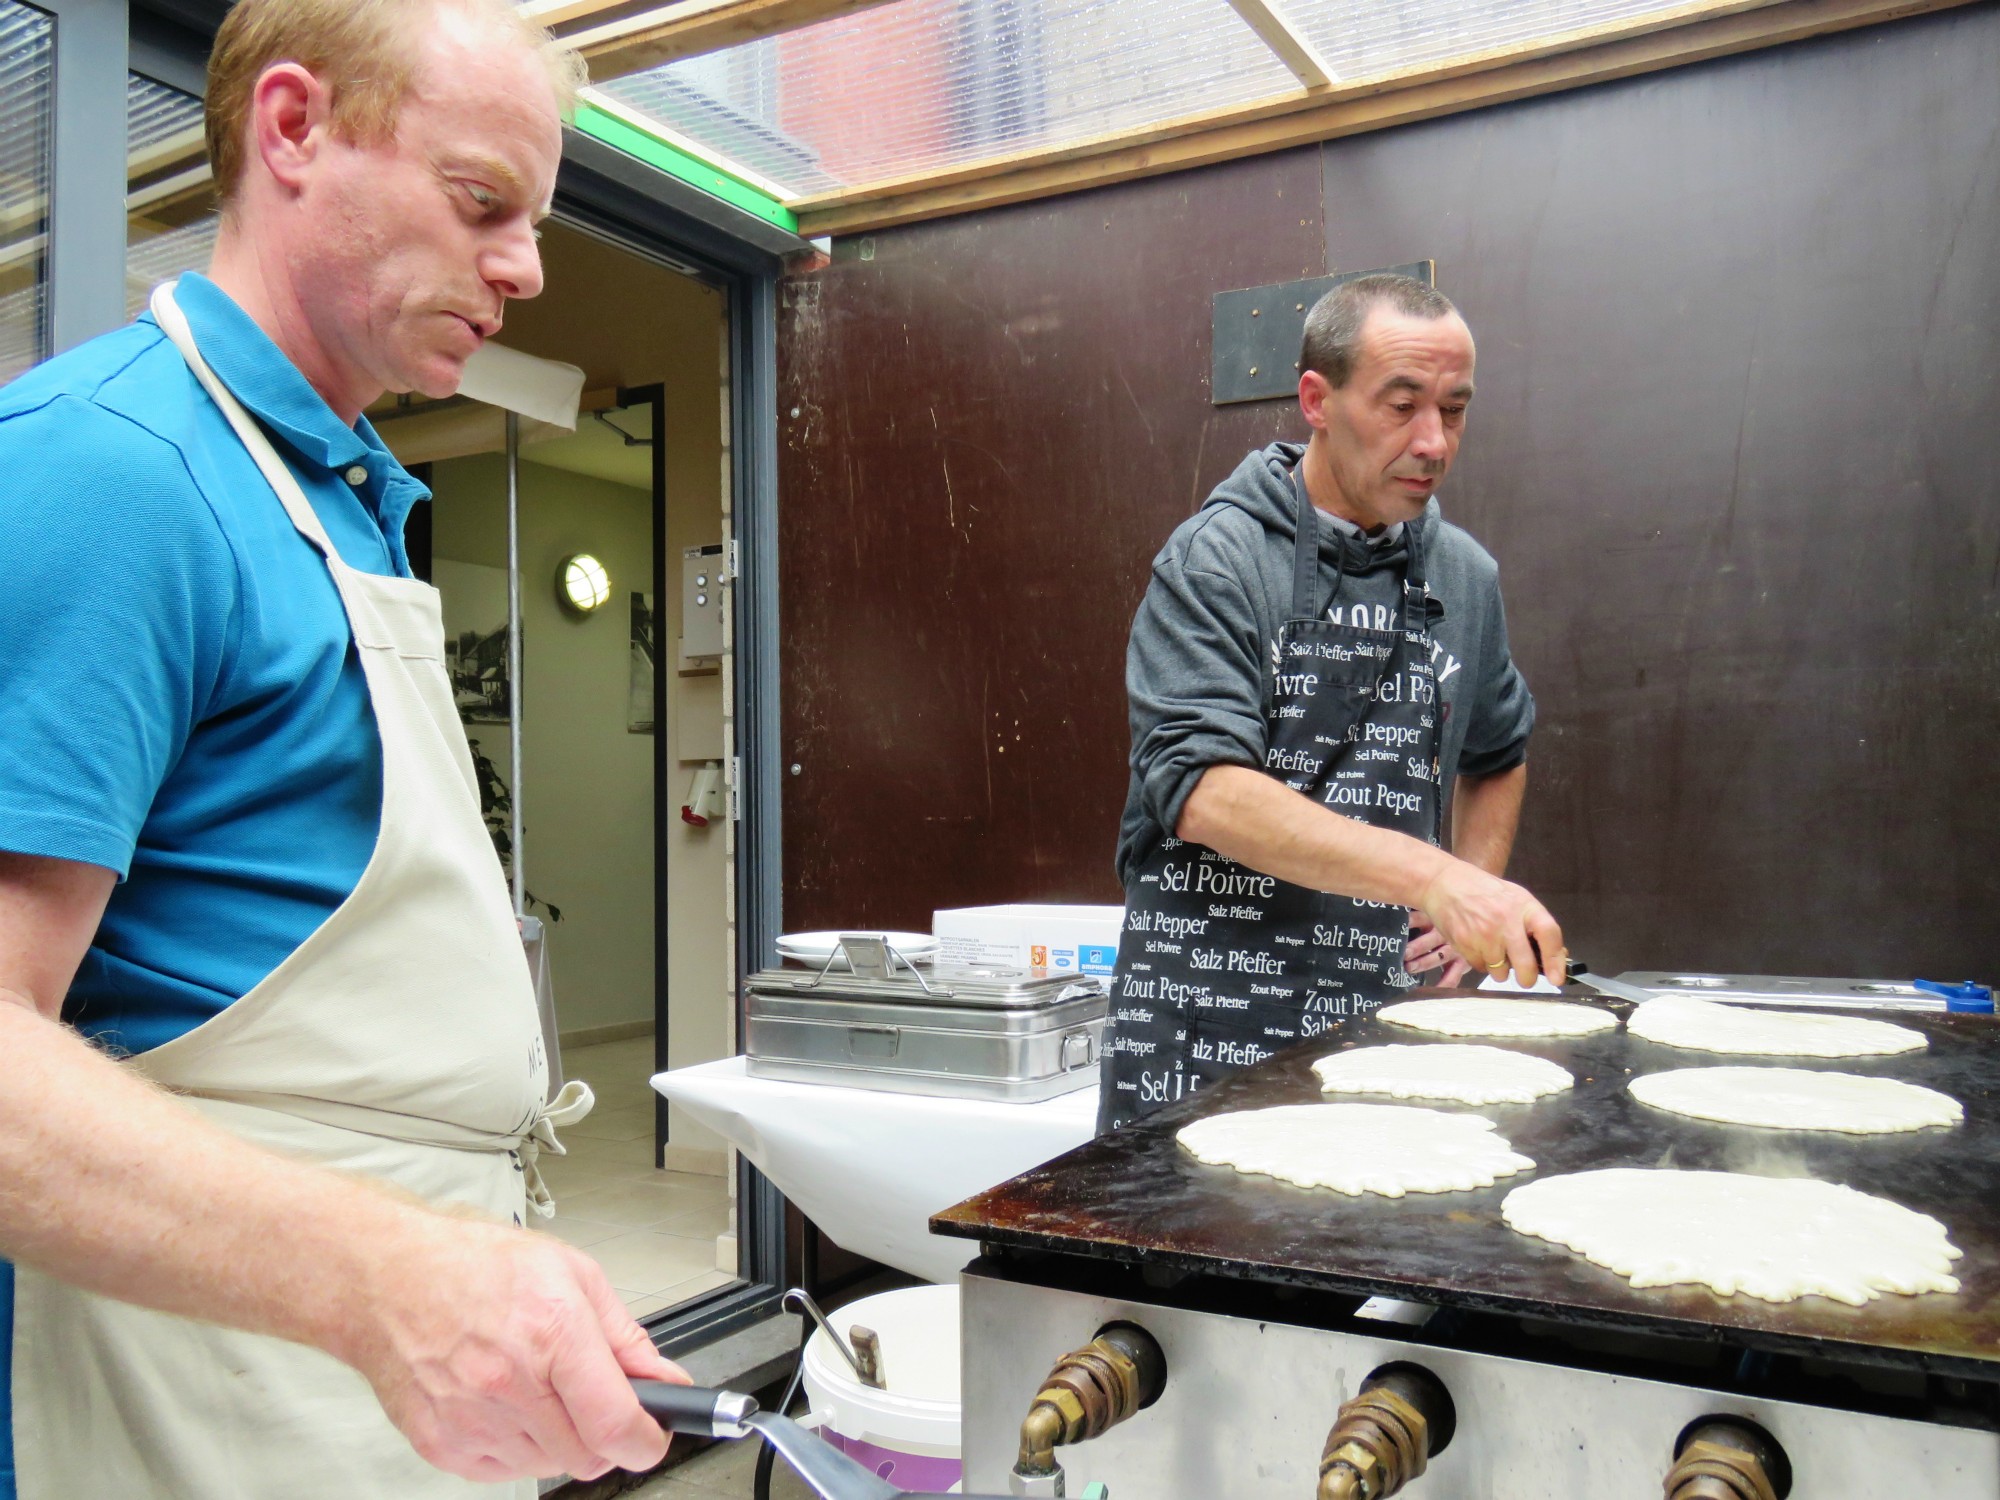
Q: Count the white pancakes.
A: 6